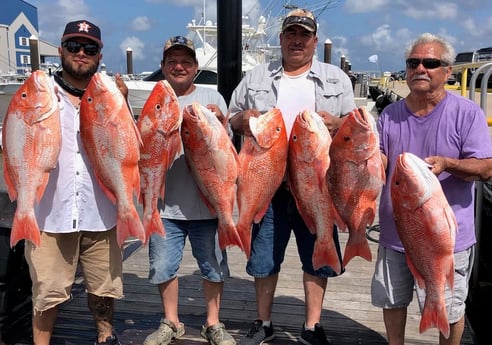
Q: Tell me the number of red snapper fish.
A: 8